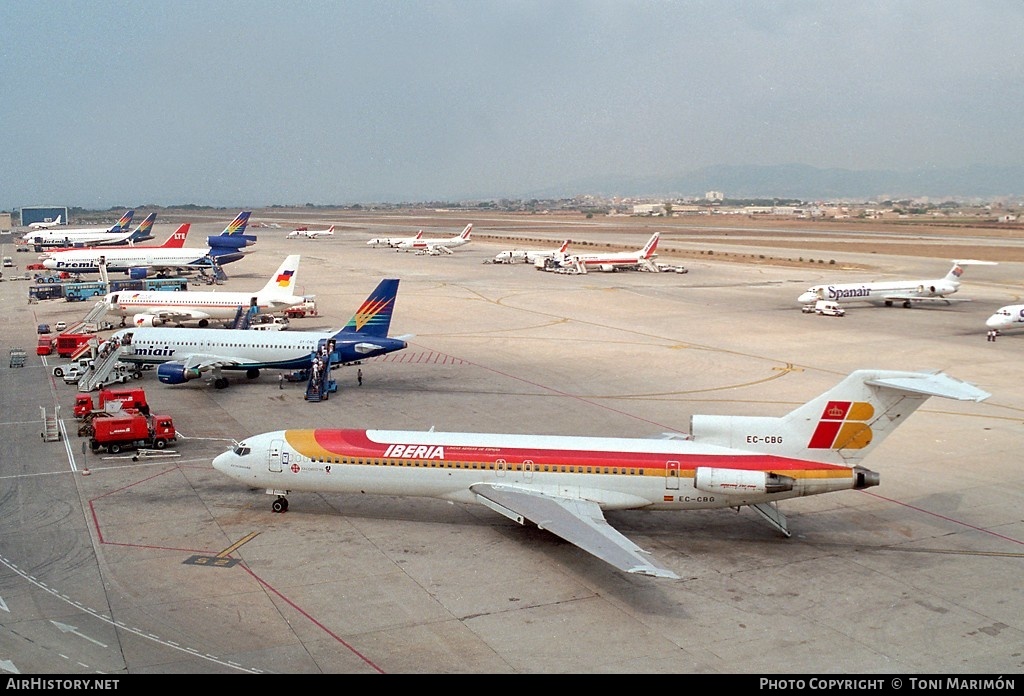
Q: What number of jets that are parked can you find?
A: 15